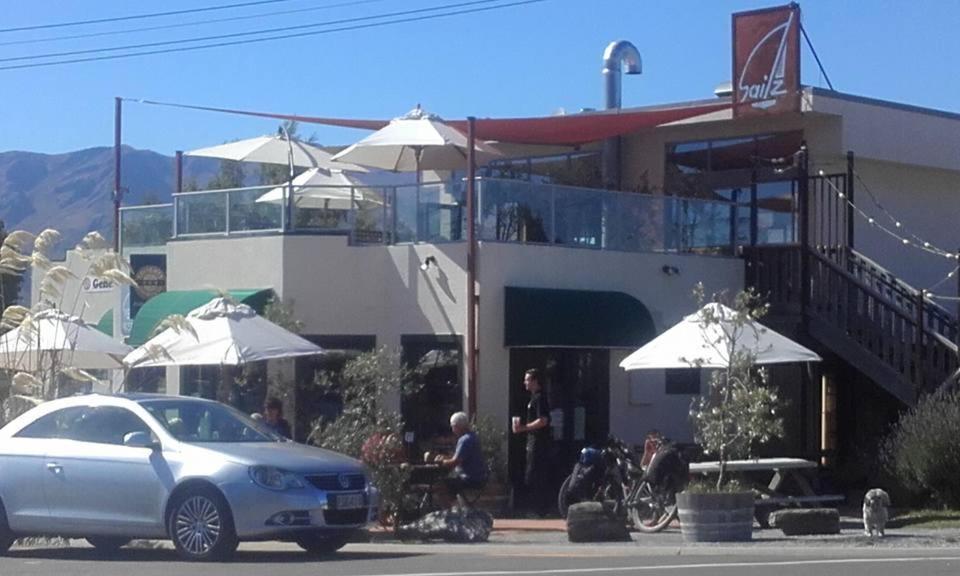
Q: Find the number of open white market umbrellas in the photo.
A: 6